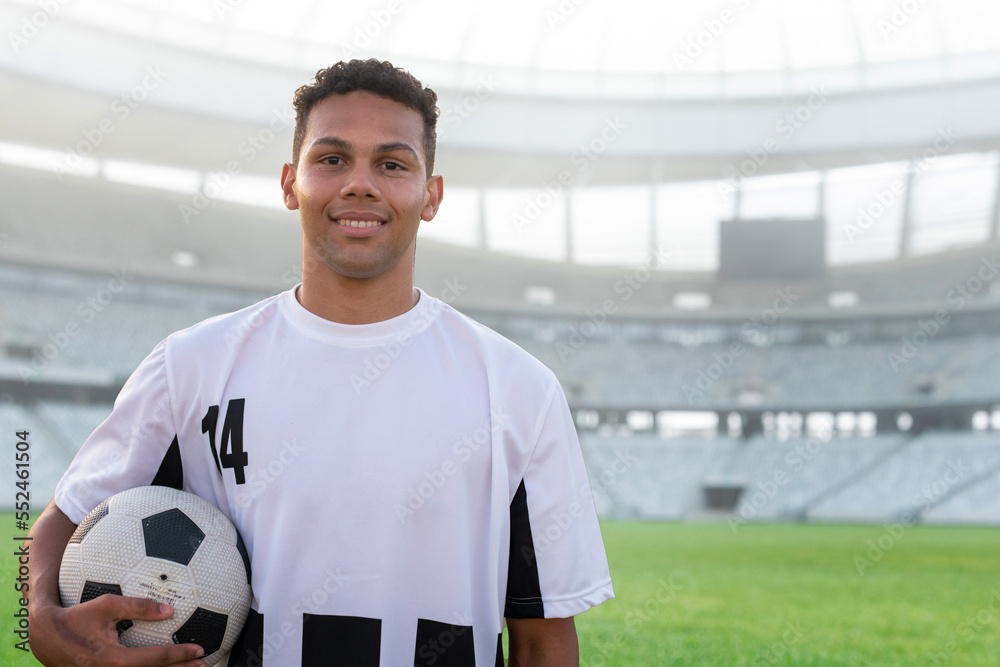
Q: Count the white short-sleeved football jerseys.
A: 1